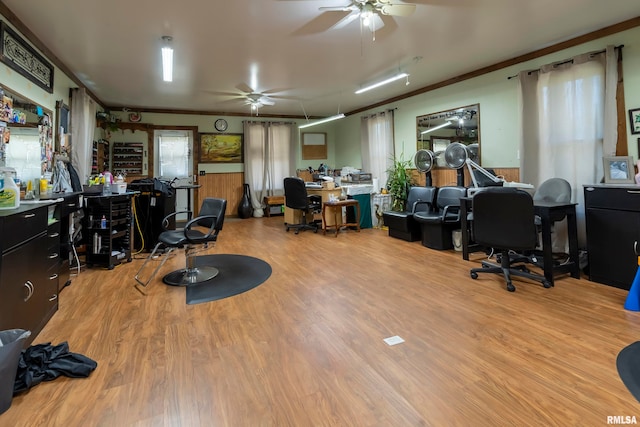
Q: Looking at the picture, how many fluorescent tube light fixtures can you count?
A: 3